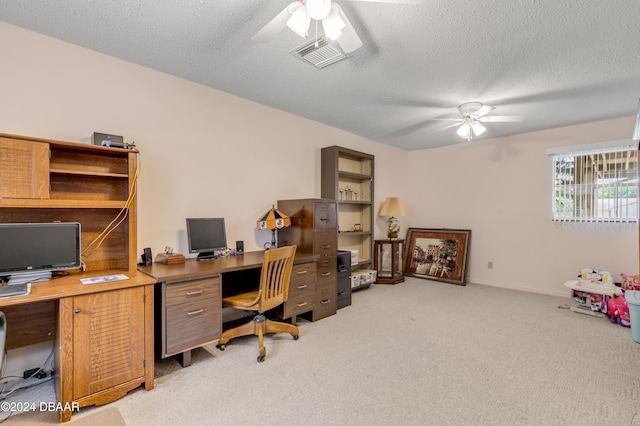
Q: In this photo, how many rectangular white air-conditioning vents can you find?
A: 1